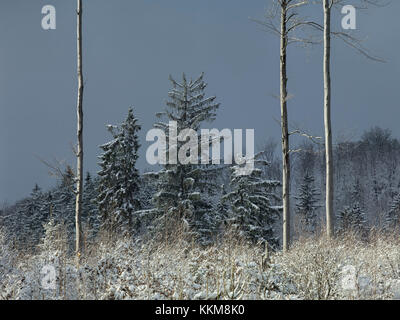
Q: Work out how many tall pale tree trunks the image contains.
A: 3